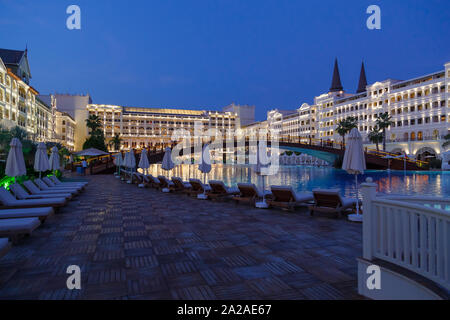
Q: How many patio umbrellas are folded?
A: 11